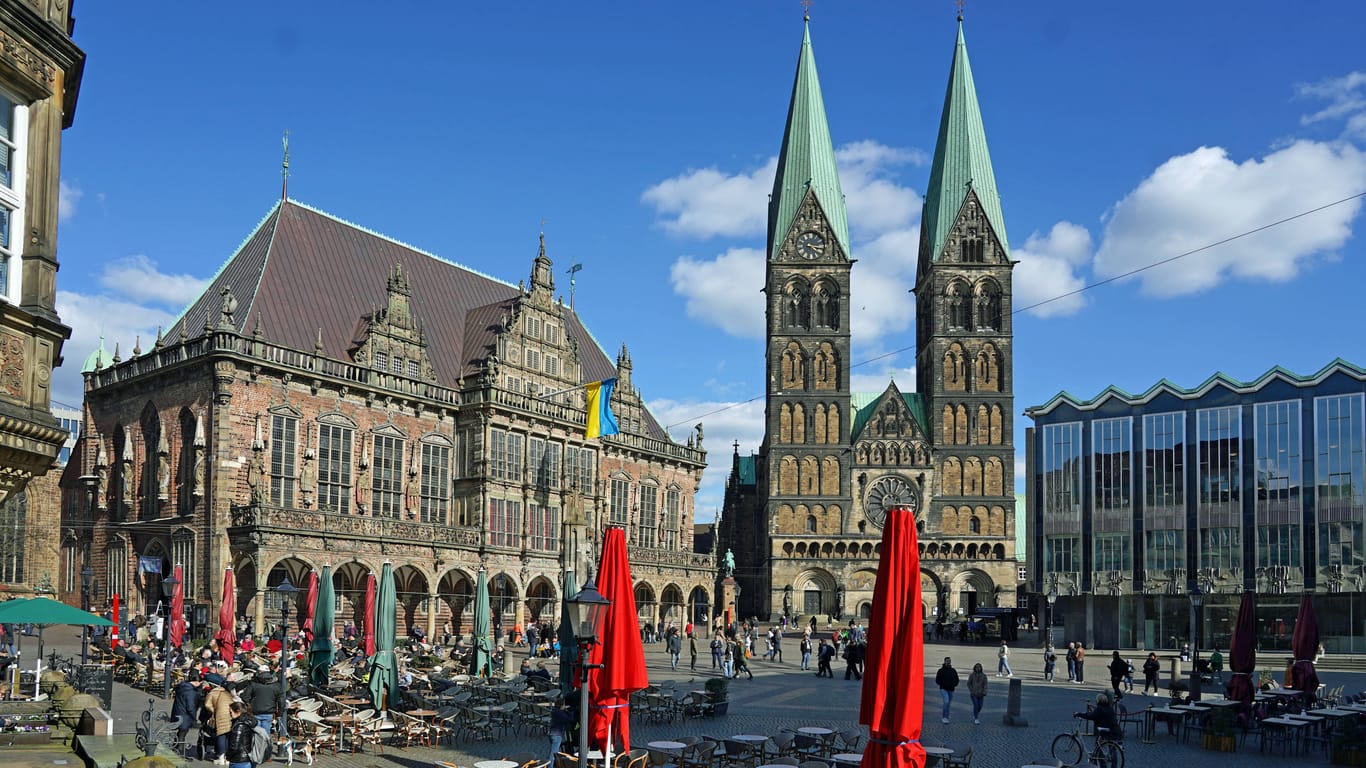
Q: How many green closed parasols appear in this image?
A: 4